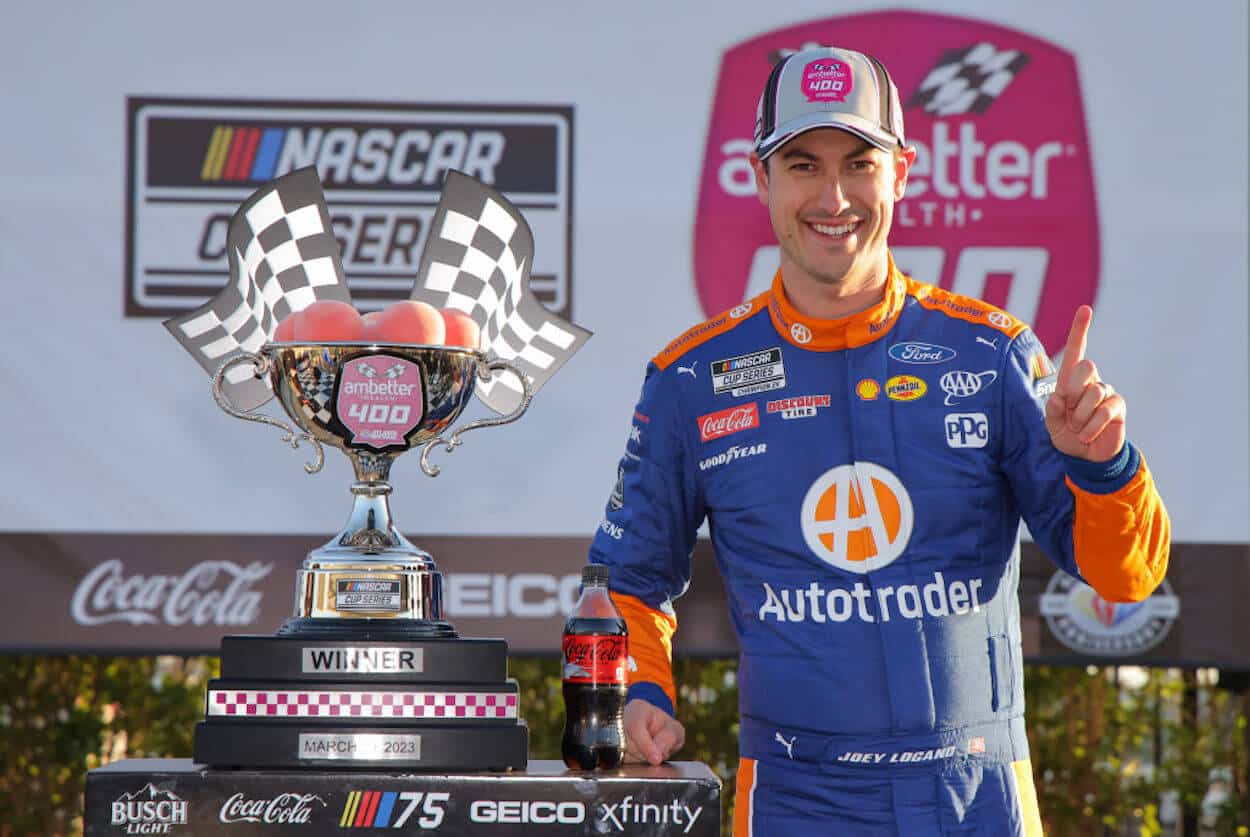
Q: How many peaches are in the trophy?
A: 5